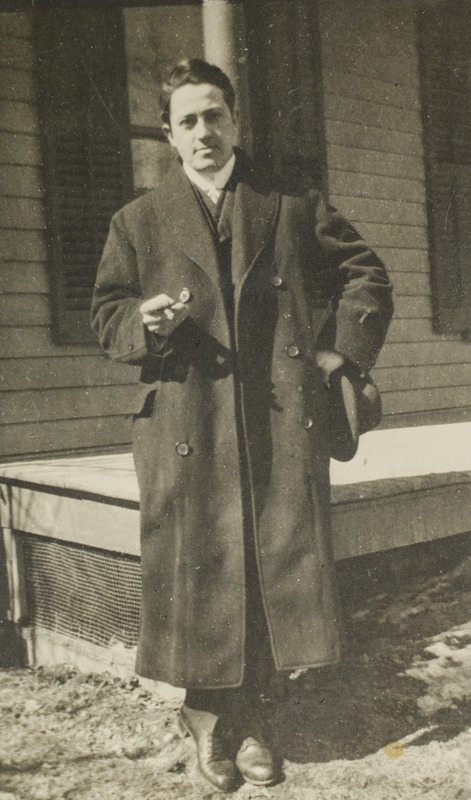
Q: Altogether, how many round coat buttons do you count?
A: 5